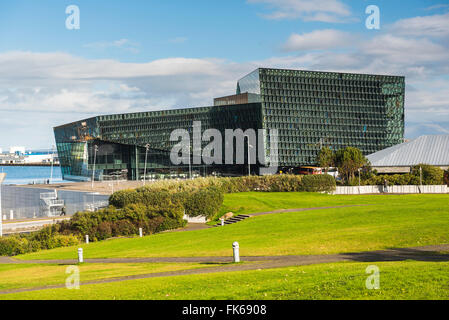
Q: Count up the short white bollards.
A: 5